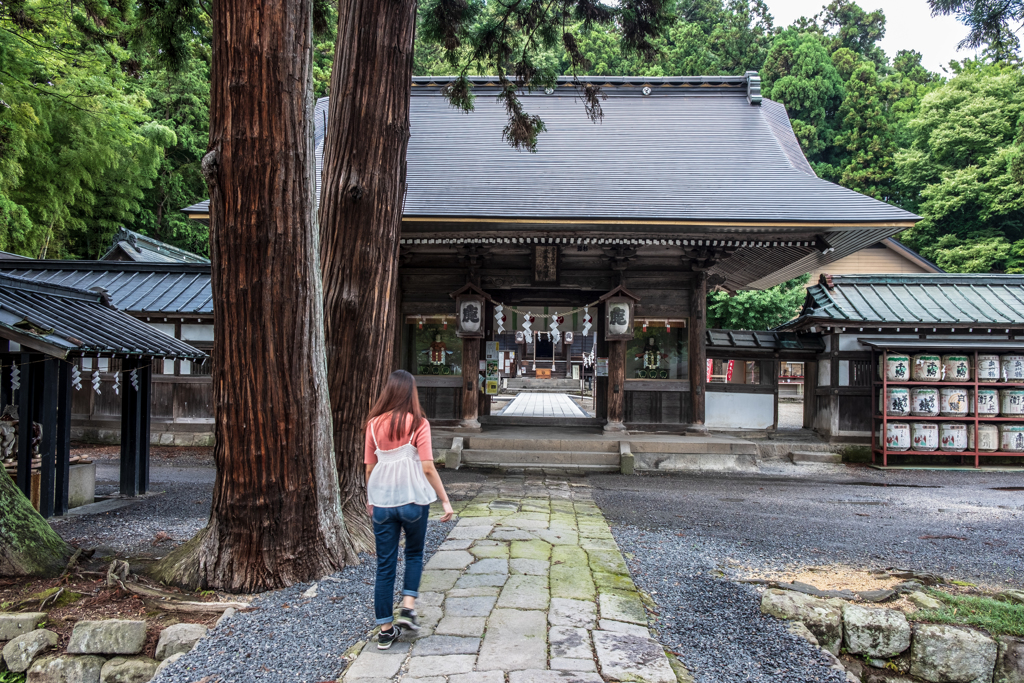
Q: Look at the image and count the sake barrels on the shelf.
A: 15